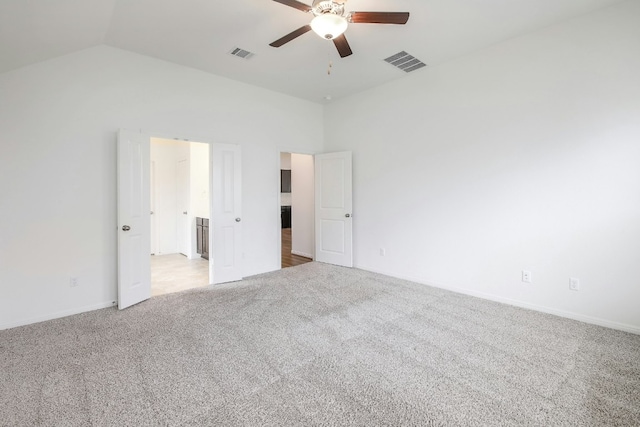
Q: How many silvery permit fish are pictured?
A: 0